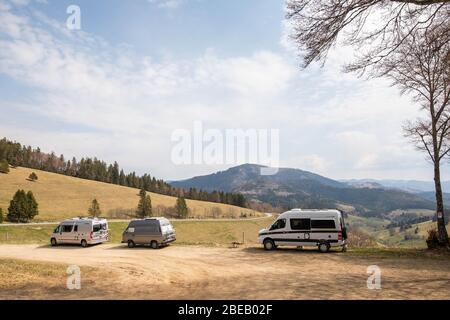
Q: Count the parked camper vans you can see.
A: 3